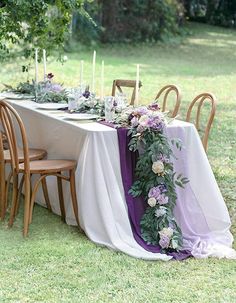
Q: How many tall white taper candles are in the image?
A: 6